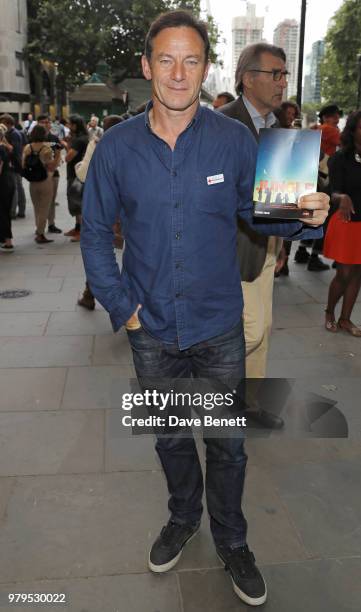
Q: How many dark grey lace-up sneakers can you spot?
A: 2